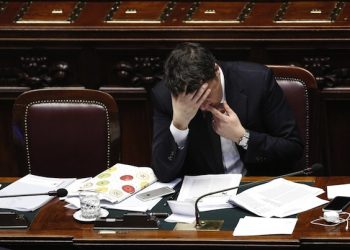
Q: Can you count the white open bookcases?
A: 0